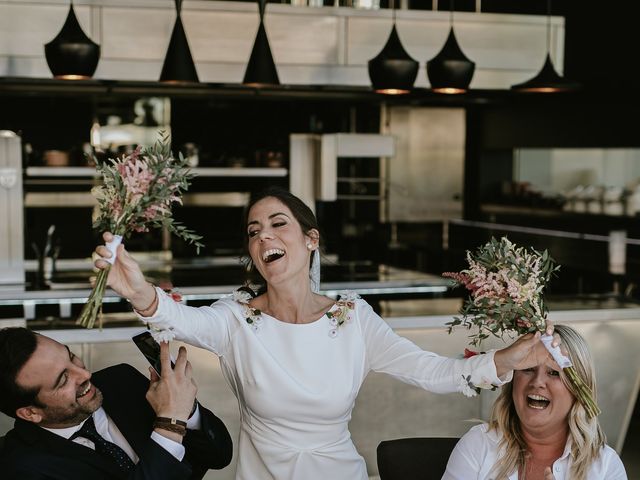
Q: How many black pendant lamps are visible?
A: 6